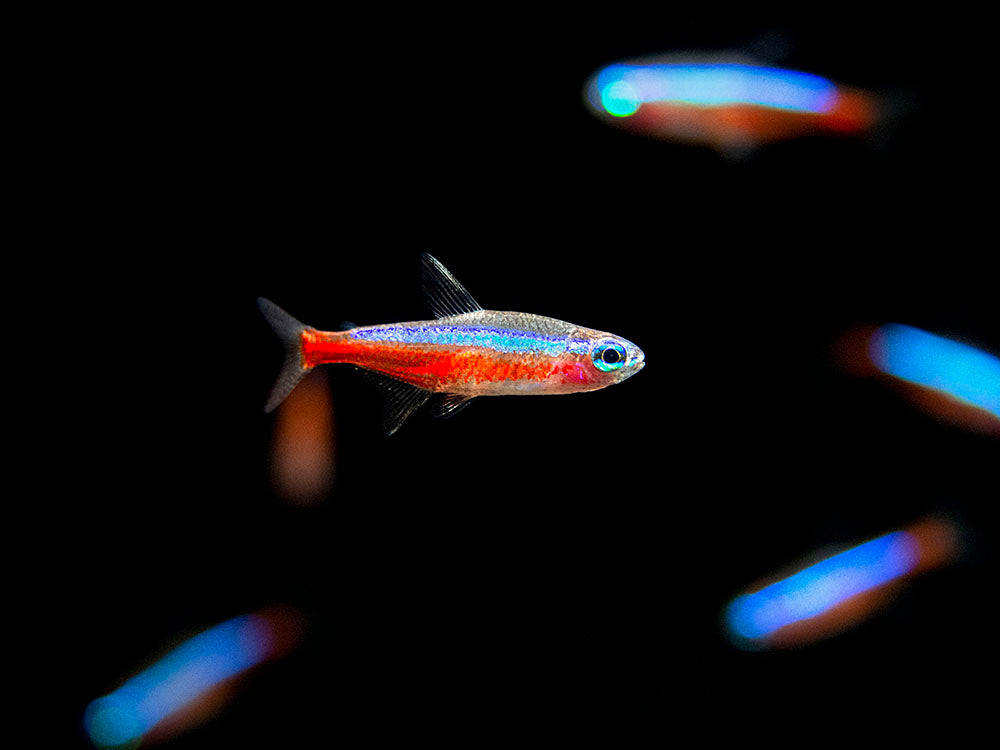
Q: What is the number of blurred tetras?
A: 5